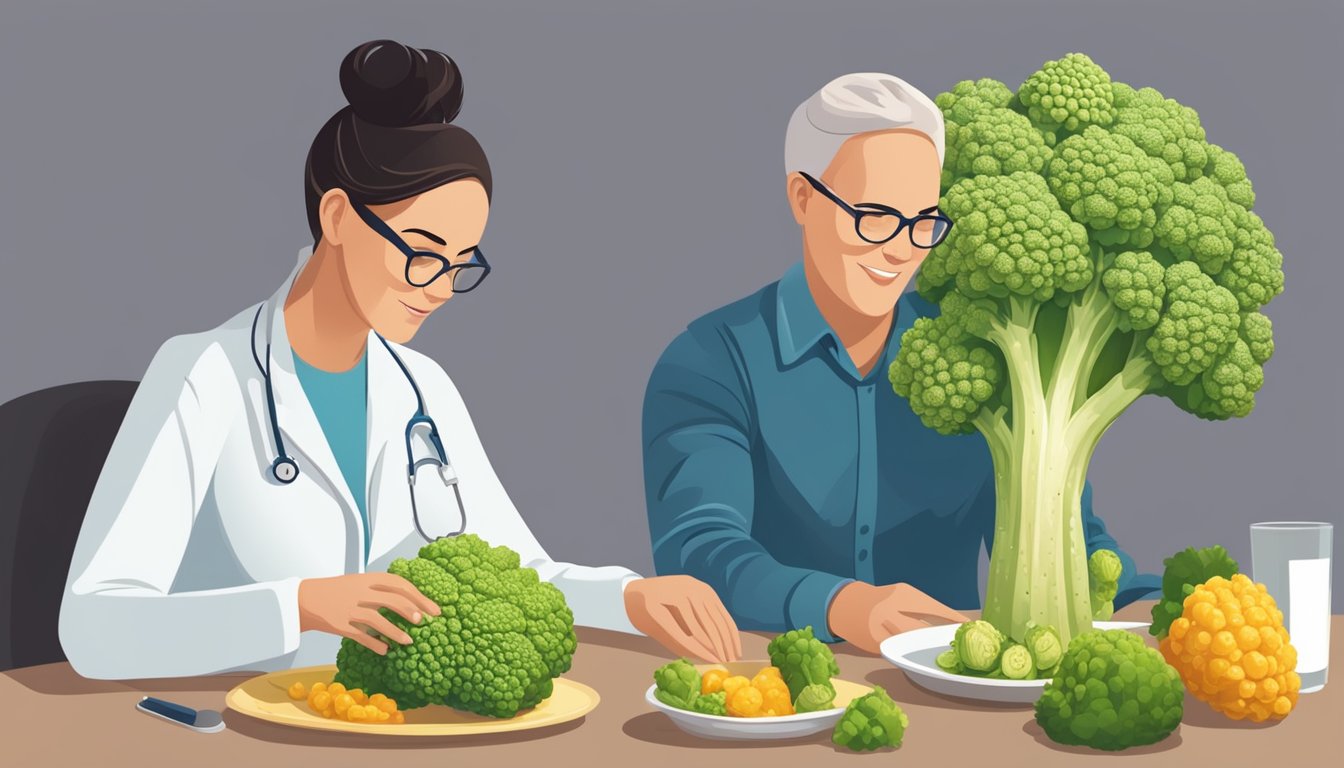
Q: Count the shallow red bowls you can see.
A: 0